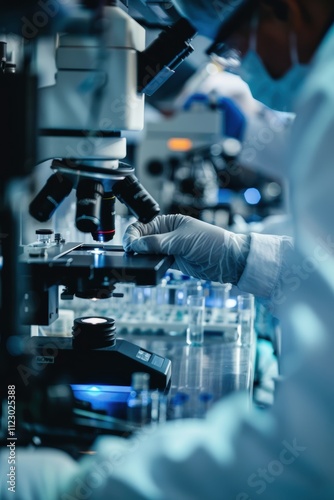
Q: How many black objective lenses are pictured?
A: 4